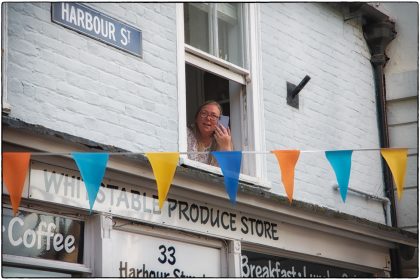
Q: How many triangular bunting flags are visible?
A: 7